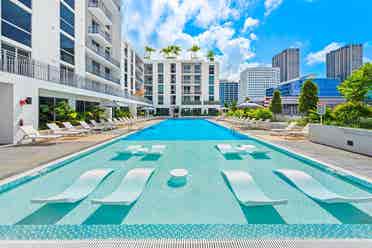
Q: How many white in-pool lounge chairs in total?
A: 8